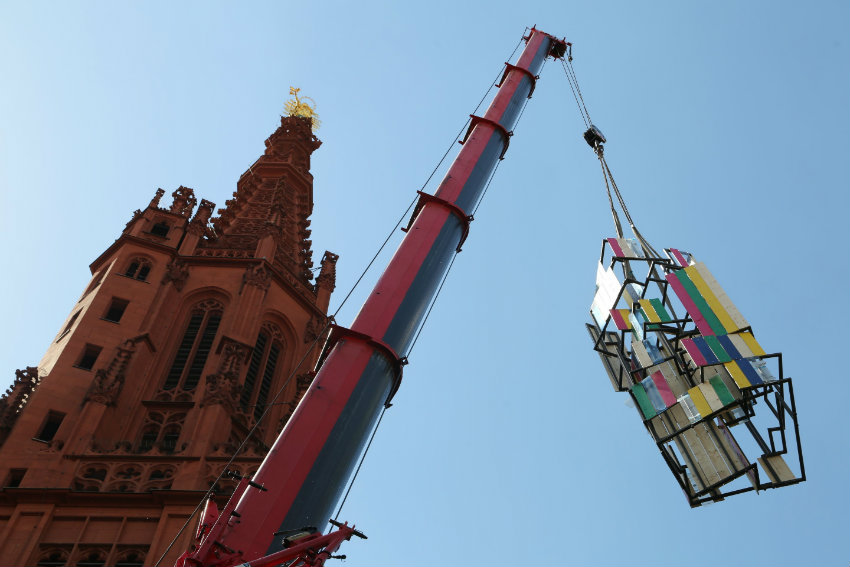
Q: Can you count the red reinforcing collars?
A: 4